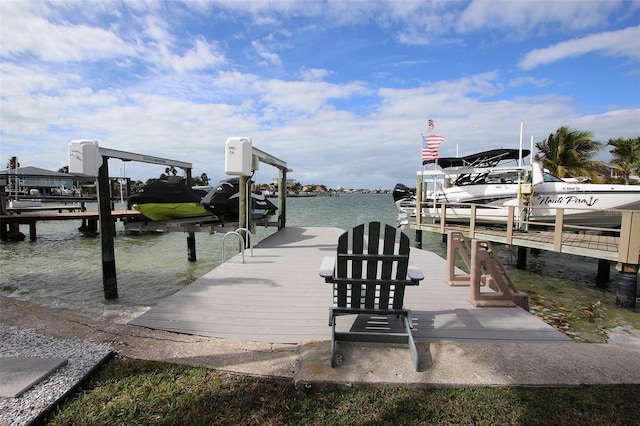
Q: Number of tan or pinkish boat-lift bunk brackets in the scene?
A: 2